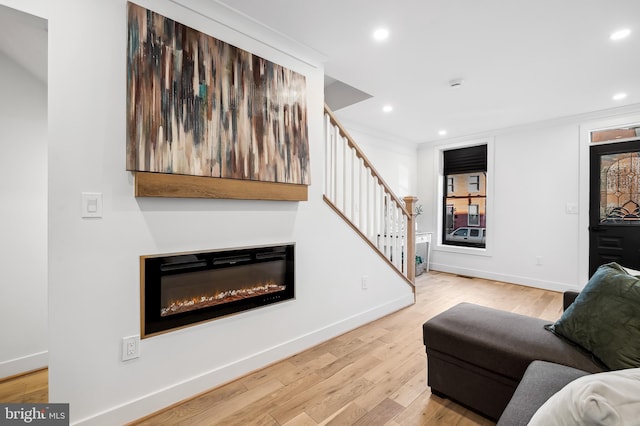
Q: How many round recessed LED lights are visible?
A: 5